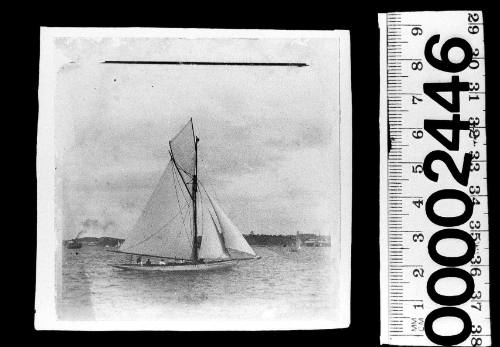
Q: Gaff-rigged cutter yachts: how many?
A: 1